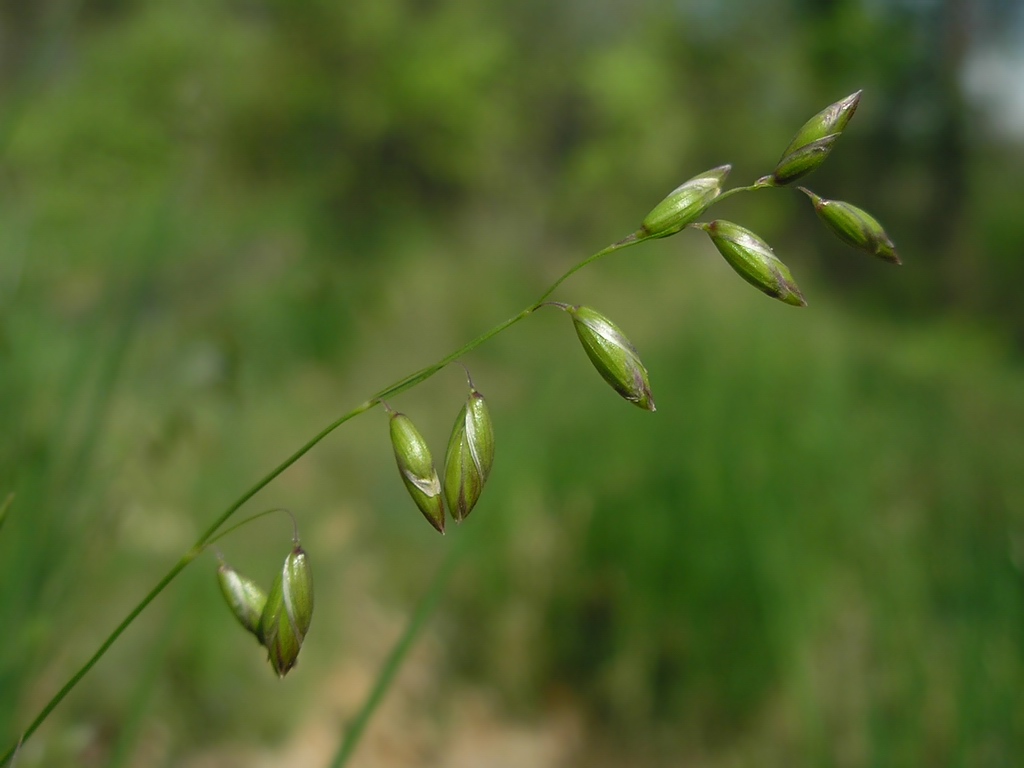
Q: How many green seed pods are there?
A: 9